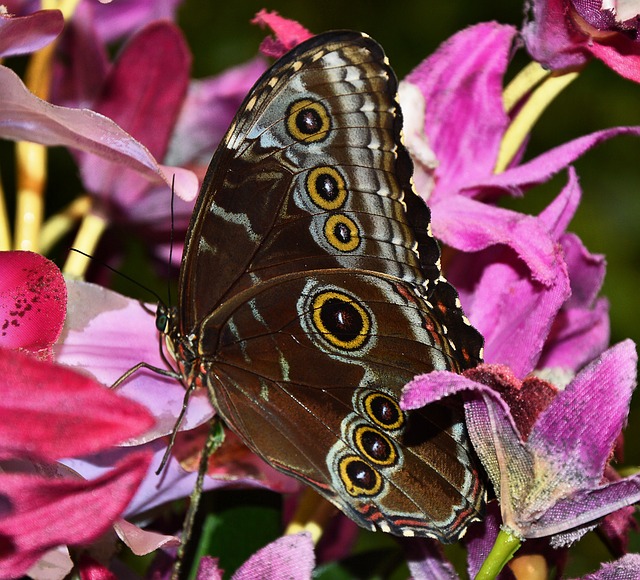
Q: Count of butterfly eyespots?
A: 7